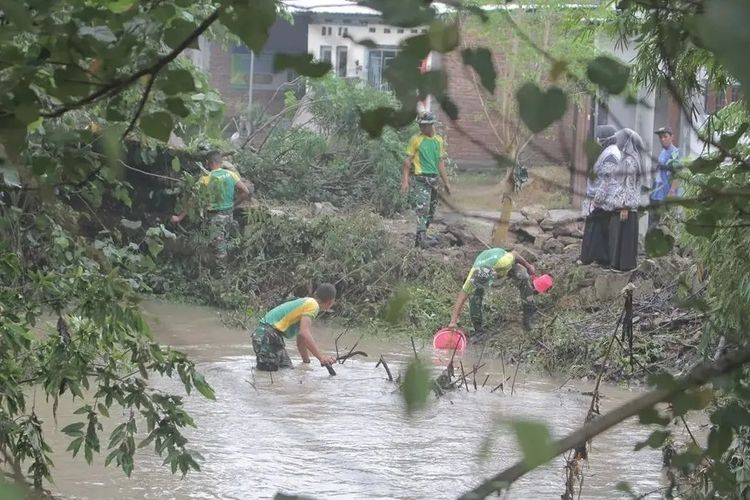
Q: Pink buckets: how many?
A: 2